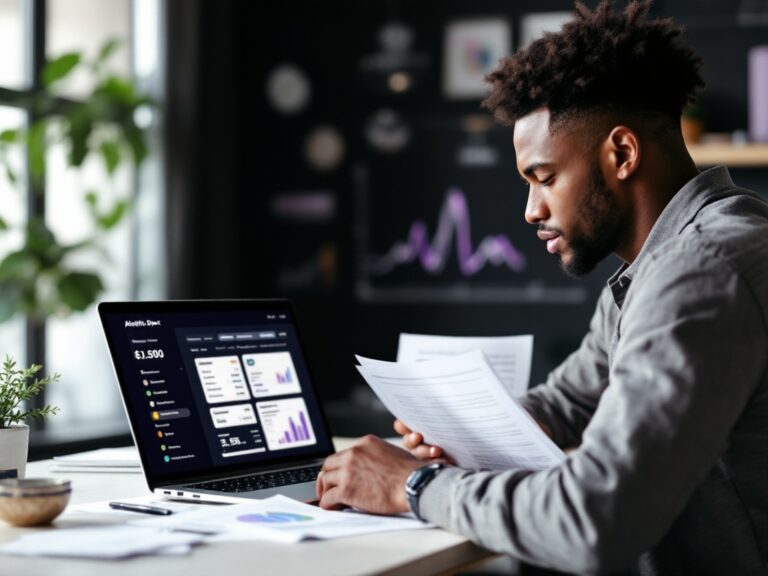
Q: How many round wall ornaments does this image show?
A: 3